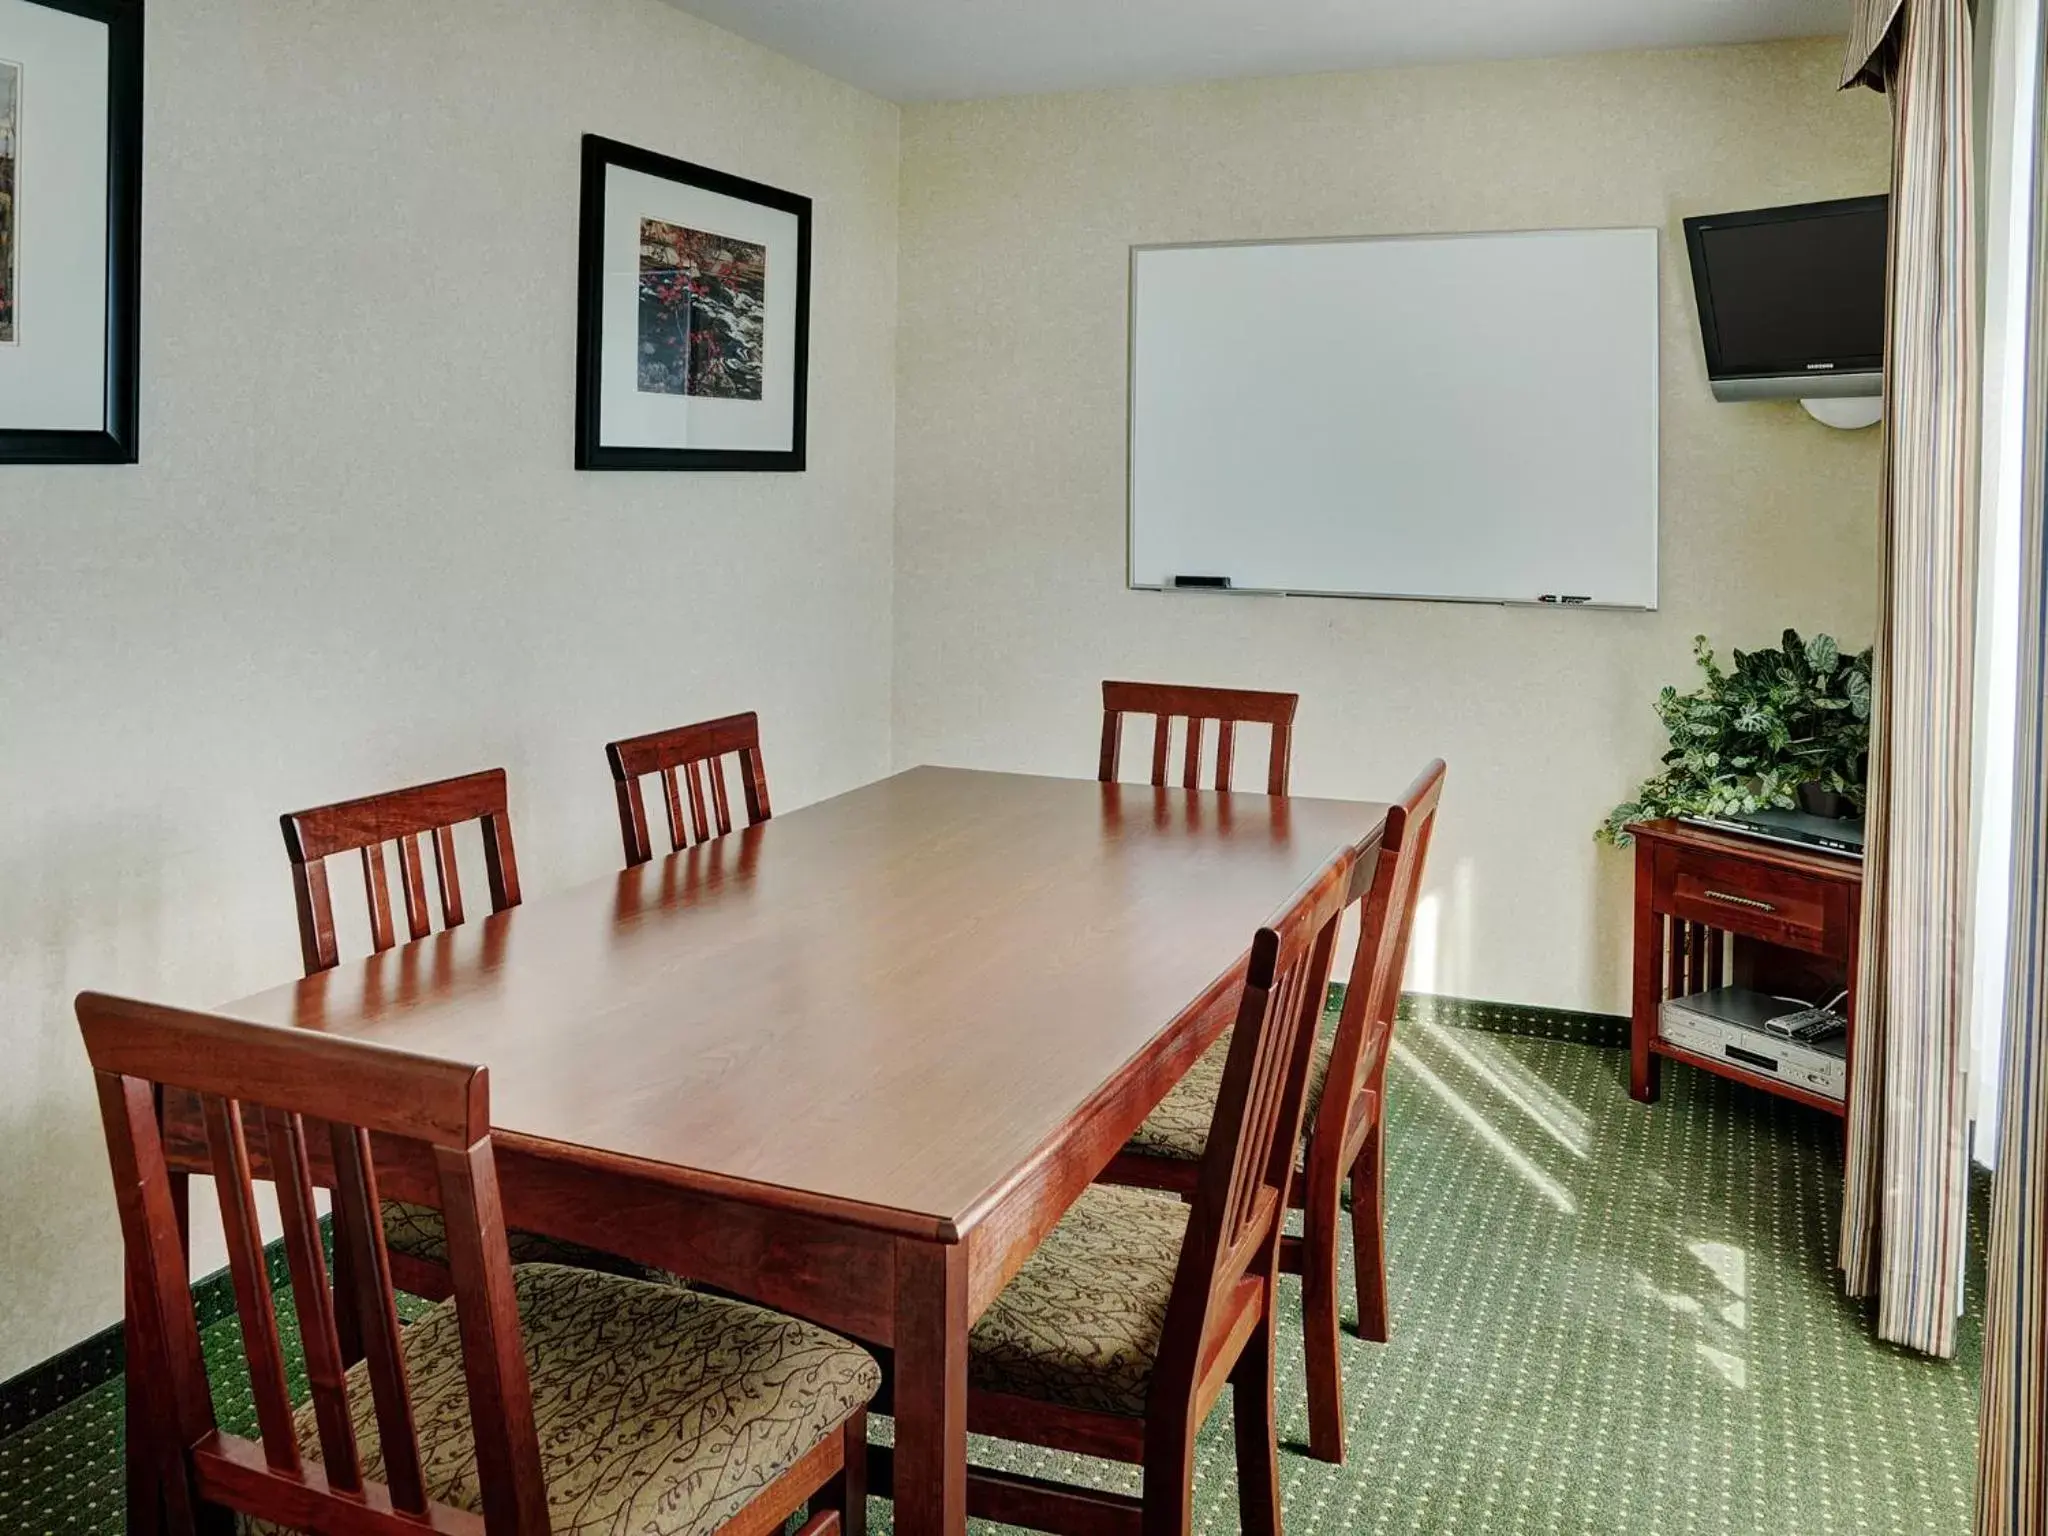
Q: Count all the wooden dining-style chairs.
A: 6